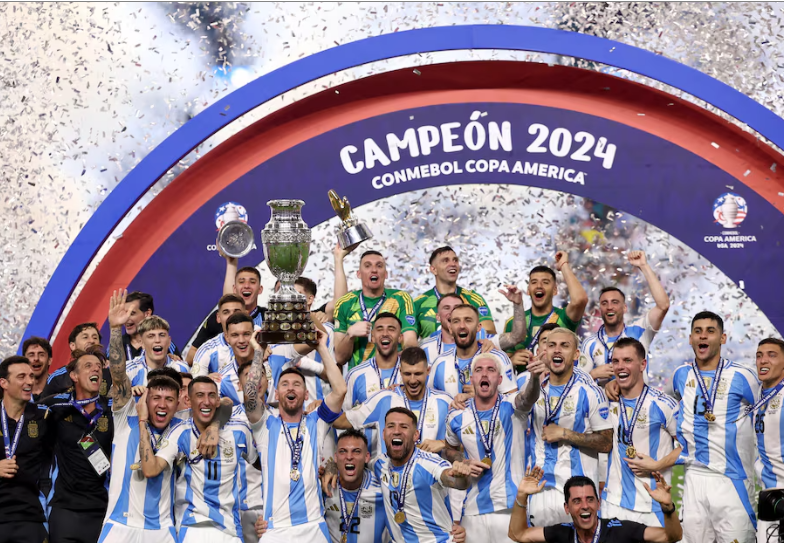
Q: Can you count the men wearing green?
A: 3